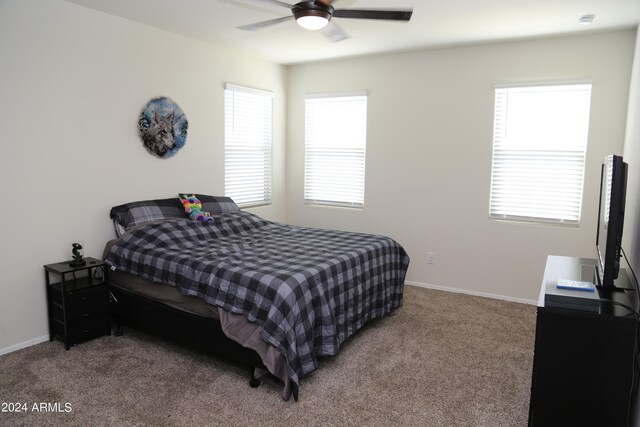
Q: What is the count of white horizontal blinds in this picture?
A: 3